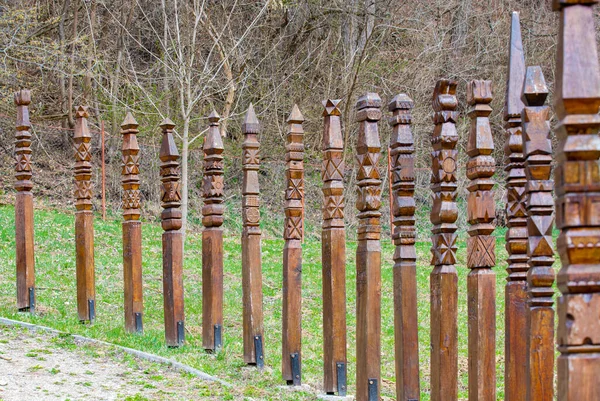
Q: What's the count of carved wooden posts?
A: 15